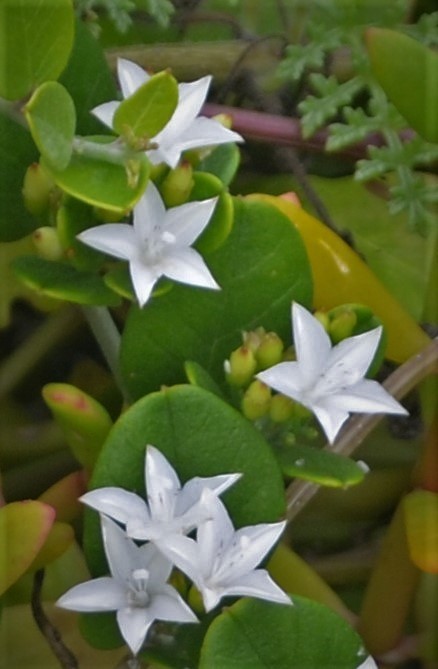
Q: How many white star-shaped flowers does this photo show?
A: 6